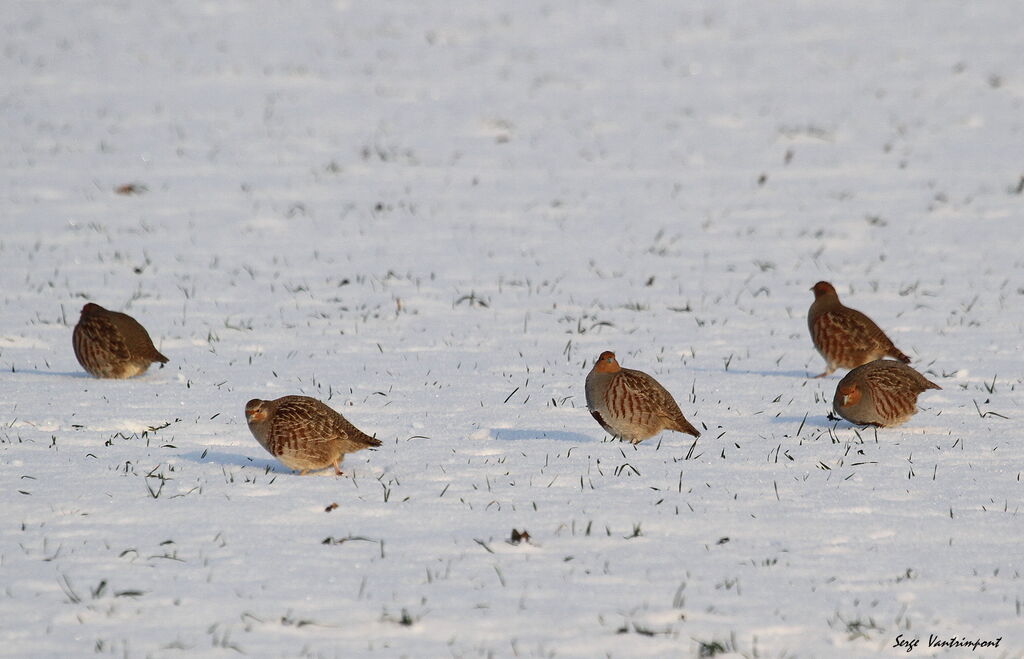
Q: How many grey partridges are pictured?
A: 5